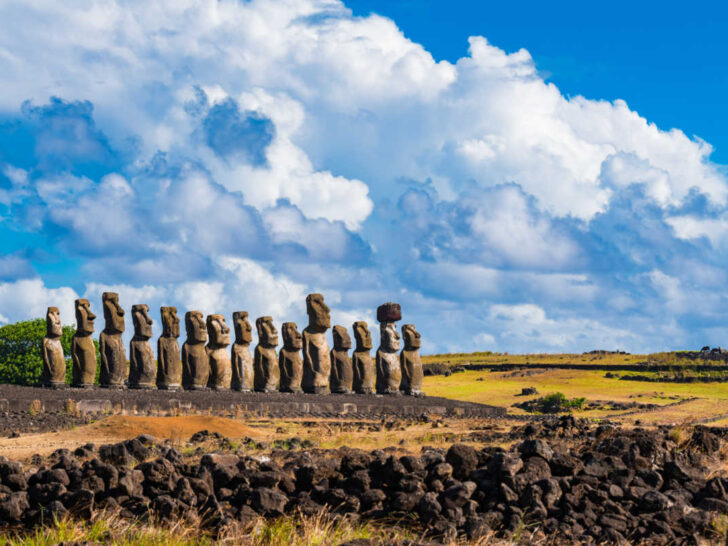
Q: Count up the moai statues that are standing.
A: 15